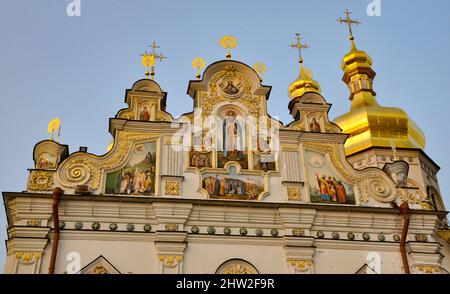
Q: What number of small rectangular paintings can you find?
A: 2